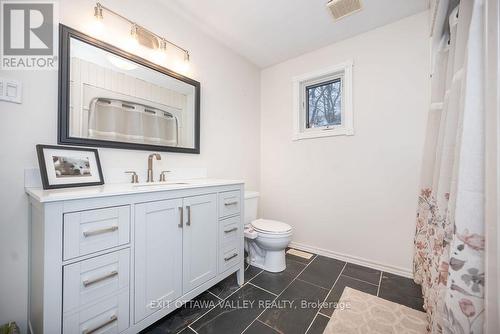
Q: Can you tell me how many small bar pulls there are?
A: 8